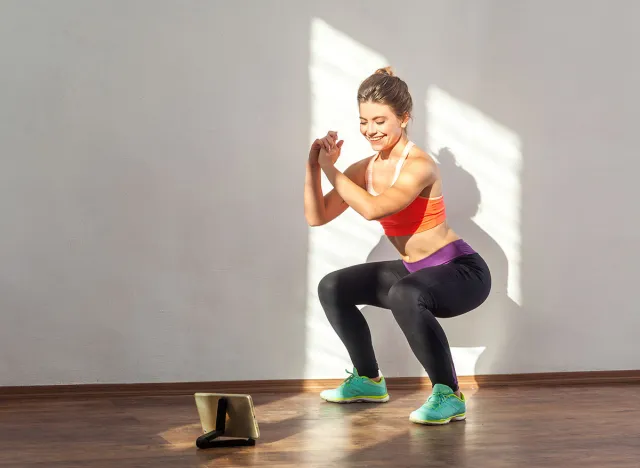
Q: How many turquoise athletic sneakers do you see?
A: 2